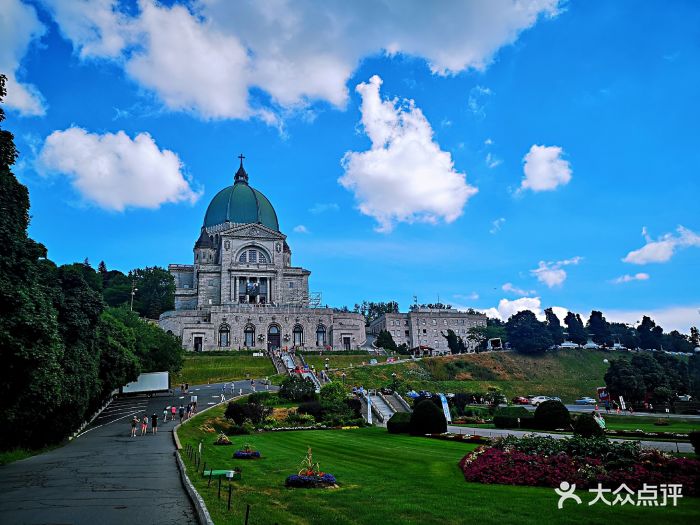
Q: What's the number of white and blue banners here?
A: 2